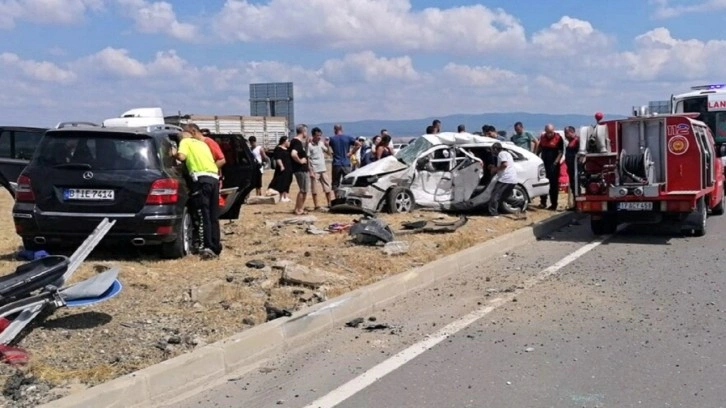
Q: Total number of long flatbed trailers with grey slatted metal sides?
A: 1